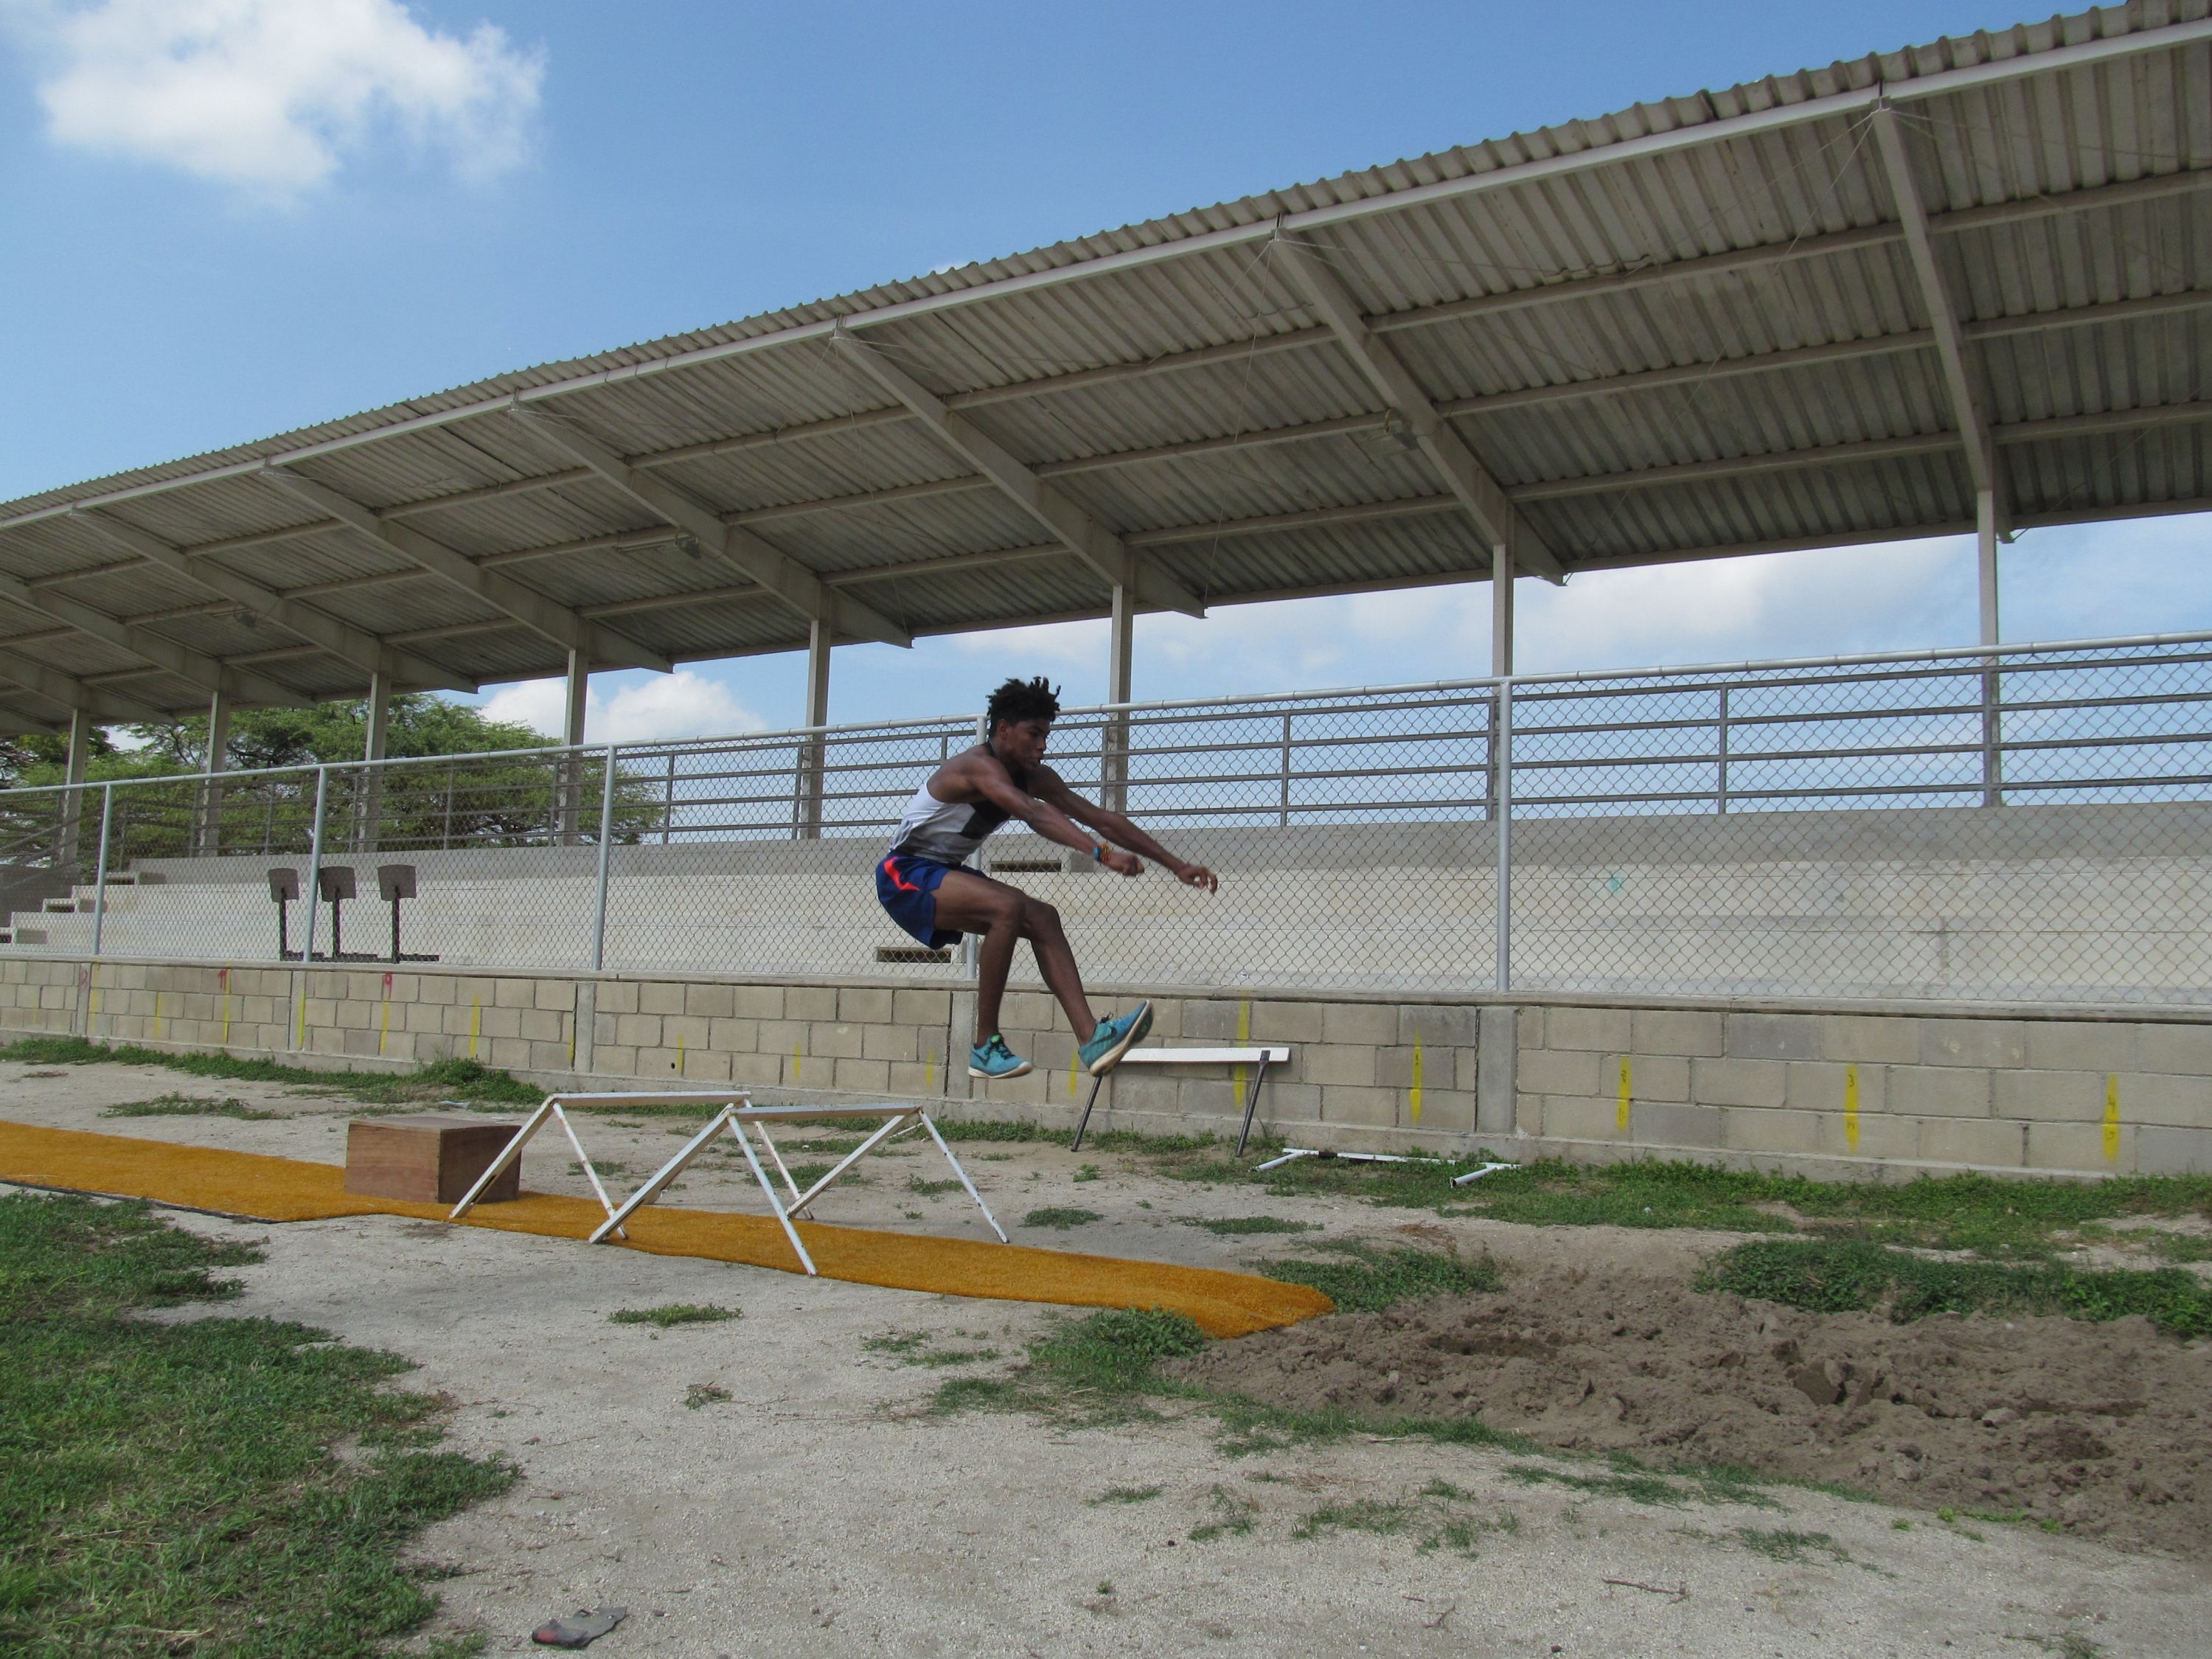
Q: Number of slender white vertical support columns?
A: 8